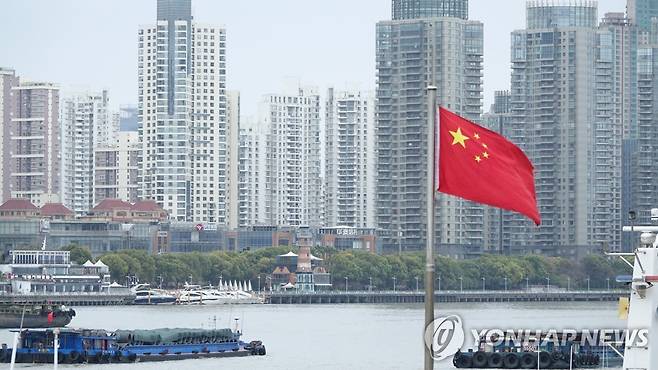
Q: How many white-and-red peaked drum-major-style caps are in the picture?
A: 0